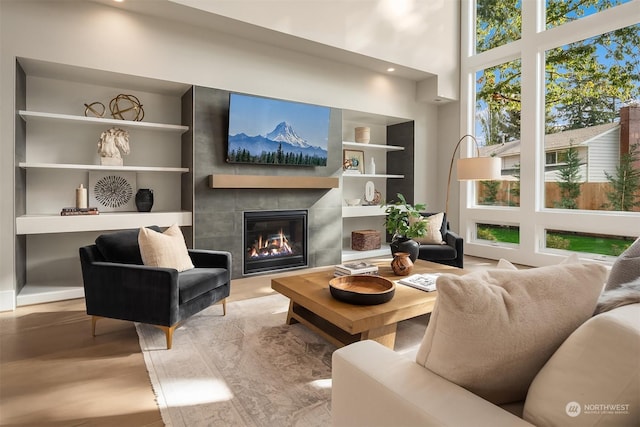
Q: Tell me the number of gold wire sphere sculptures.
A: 2